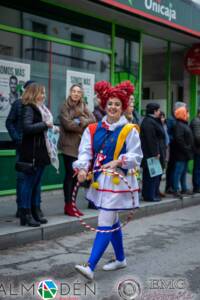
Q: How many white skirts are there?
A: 1